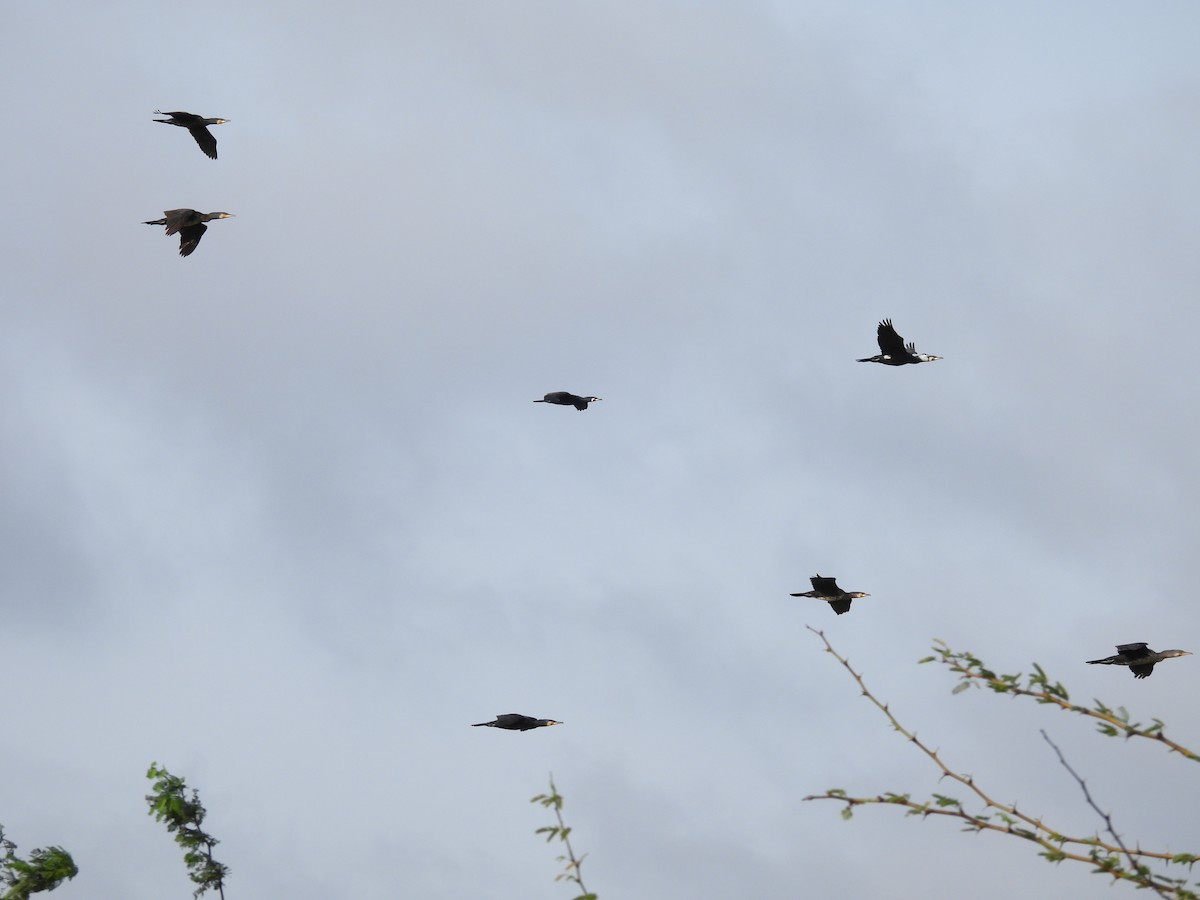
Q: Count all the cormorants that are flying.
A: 7